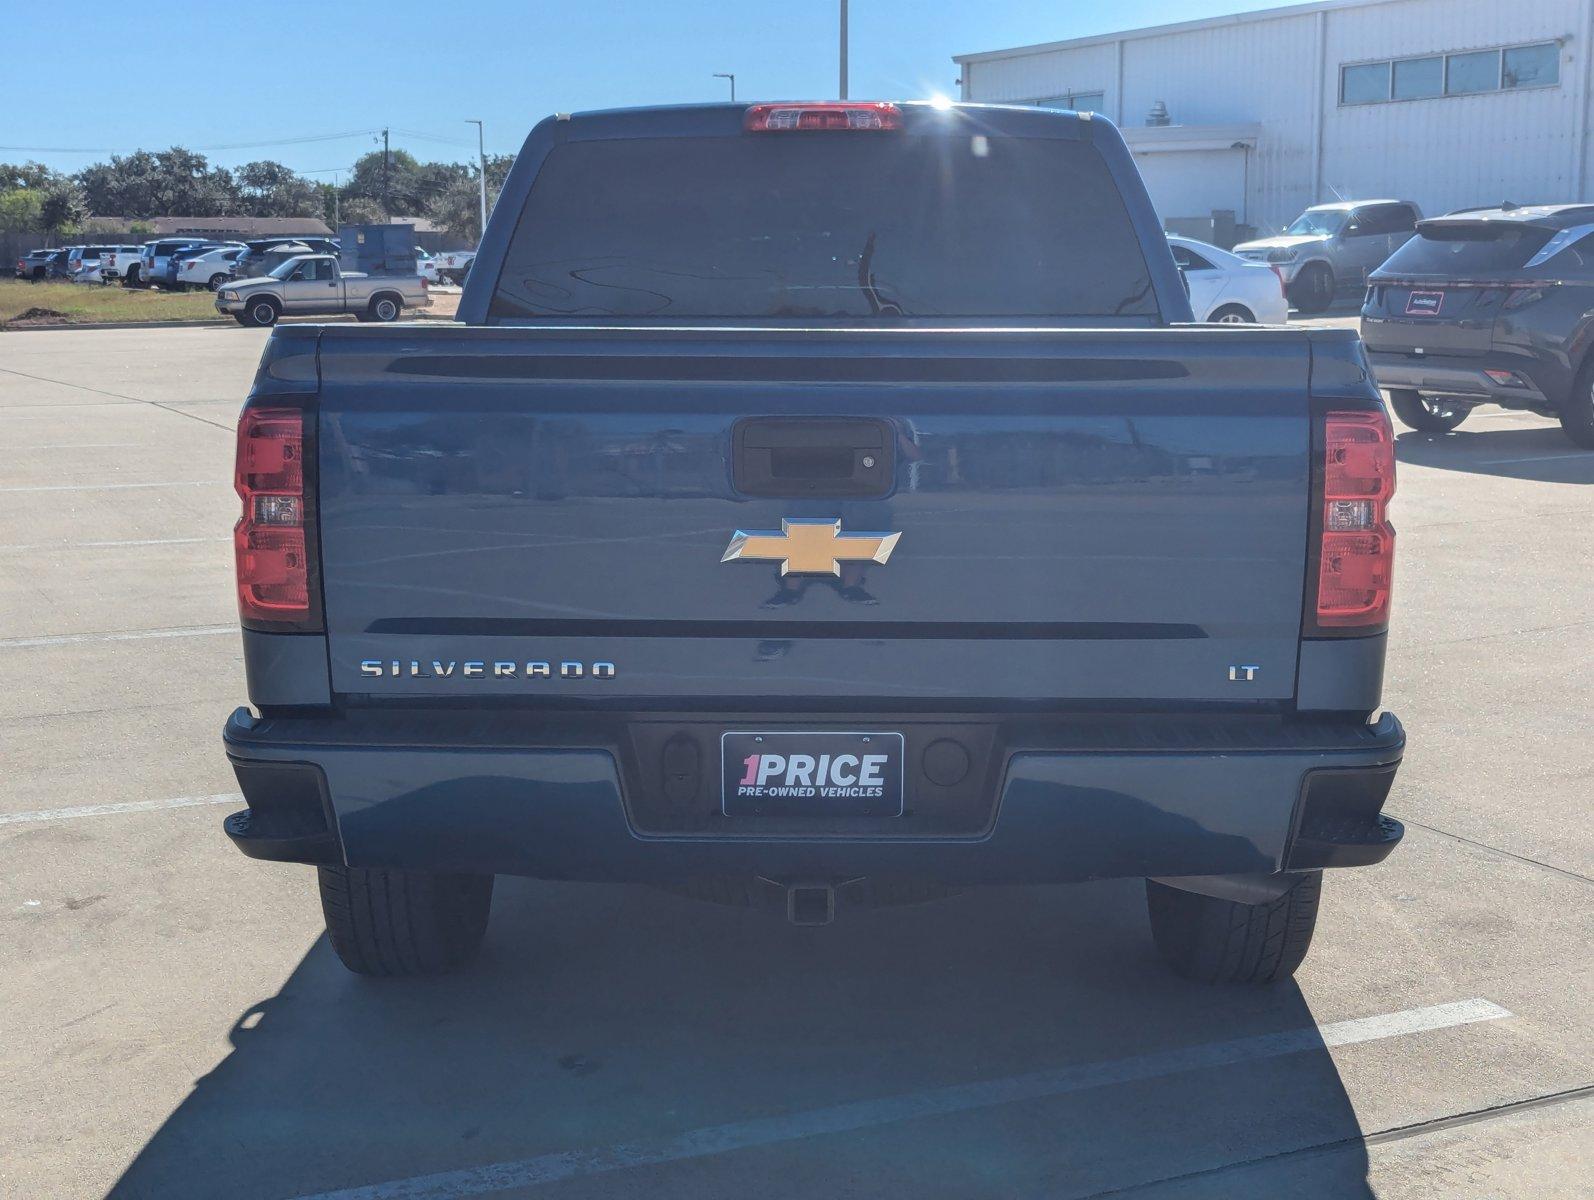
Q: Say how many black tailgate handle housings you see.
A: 1